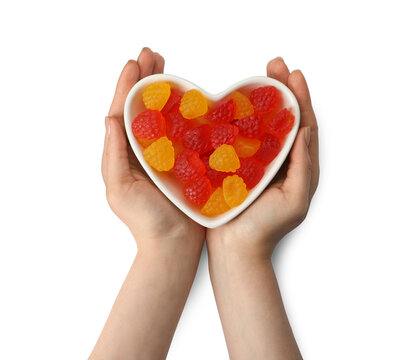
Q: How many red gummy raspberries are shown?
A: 14